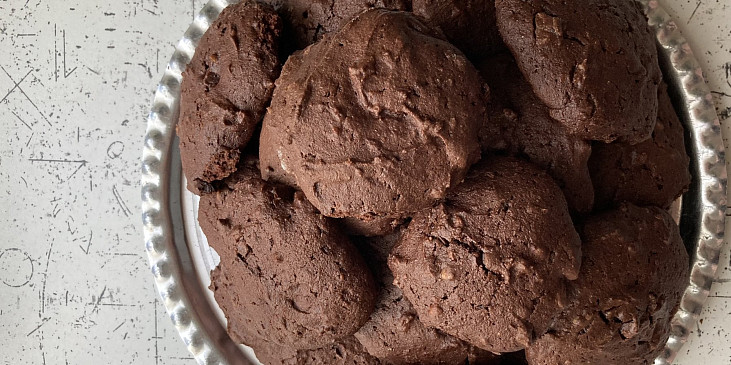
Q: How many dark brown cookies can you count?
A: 12